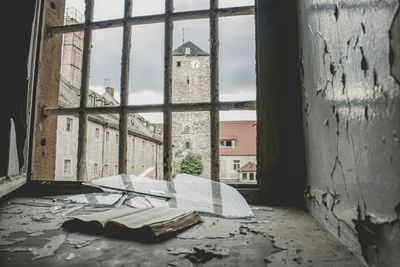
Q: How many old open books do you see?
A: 1